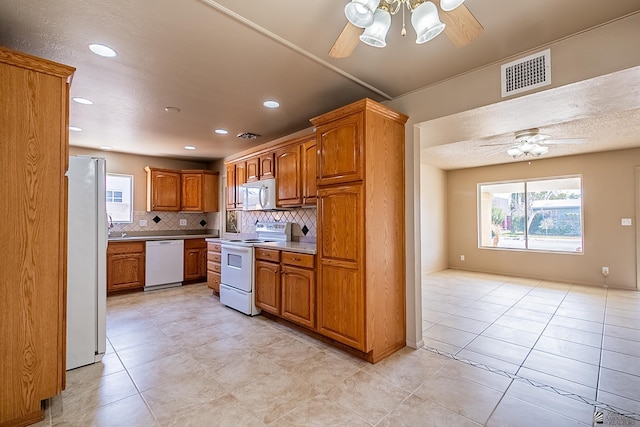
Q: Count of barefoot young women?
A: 0